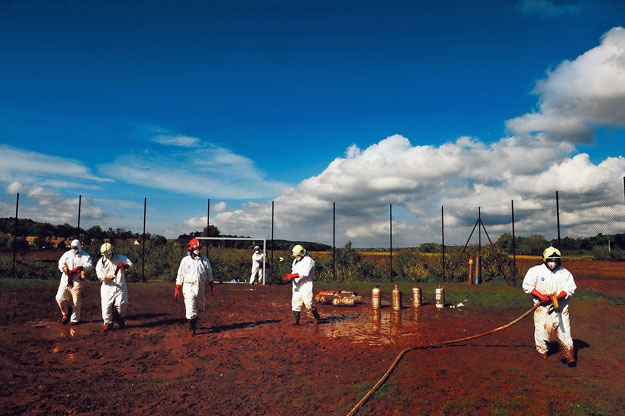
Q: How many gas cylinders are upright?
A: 4